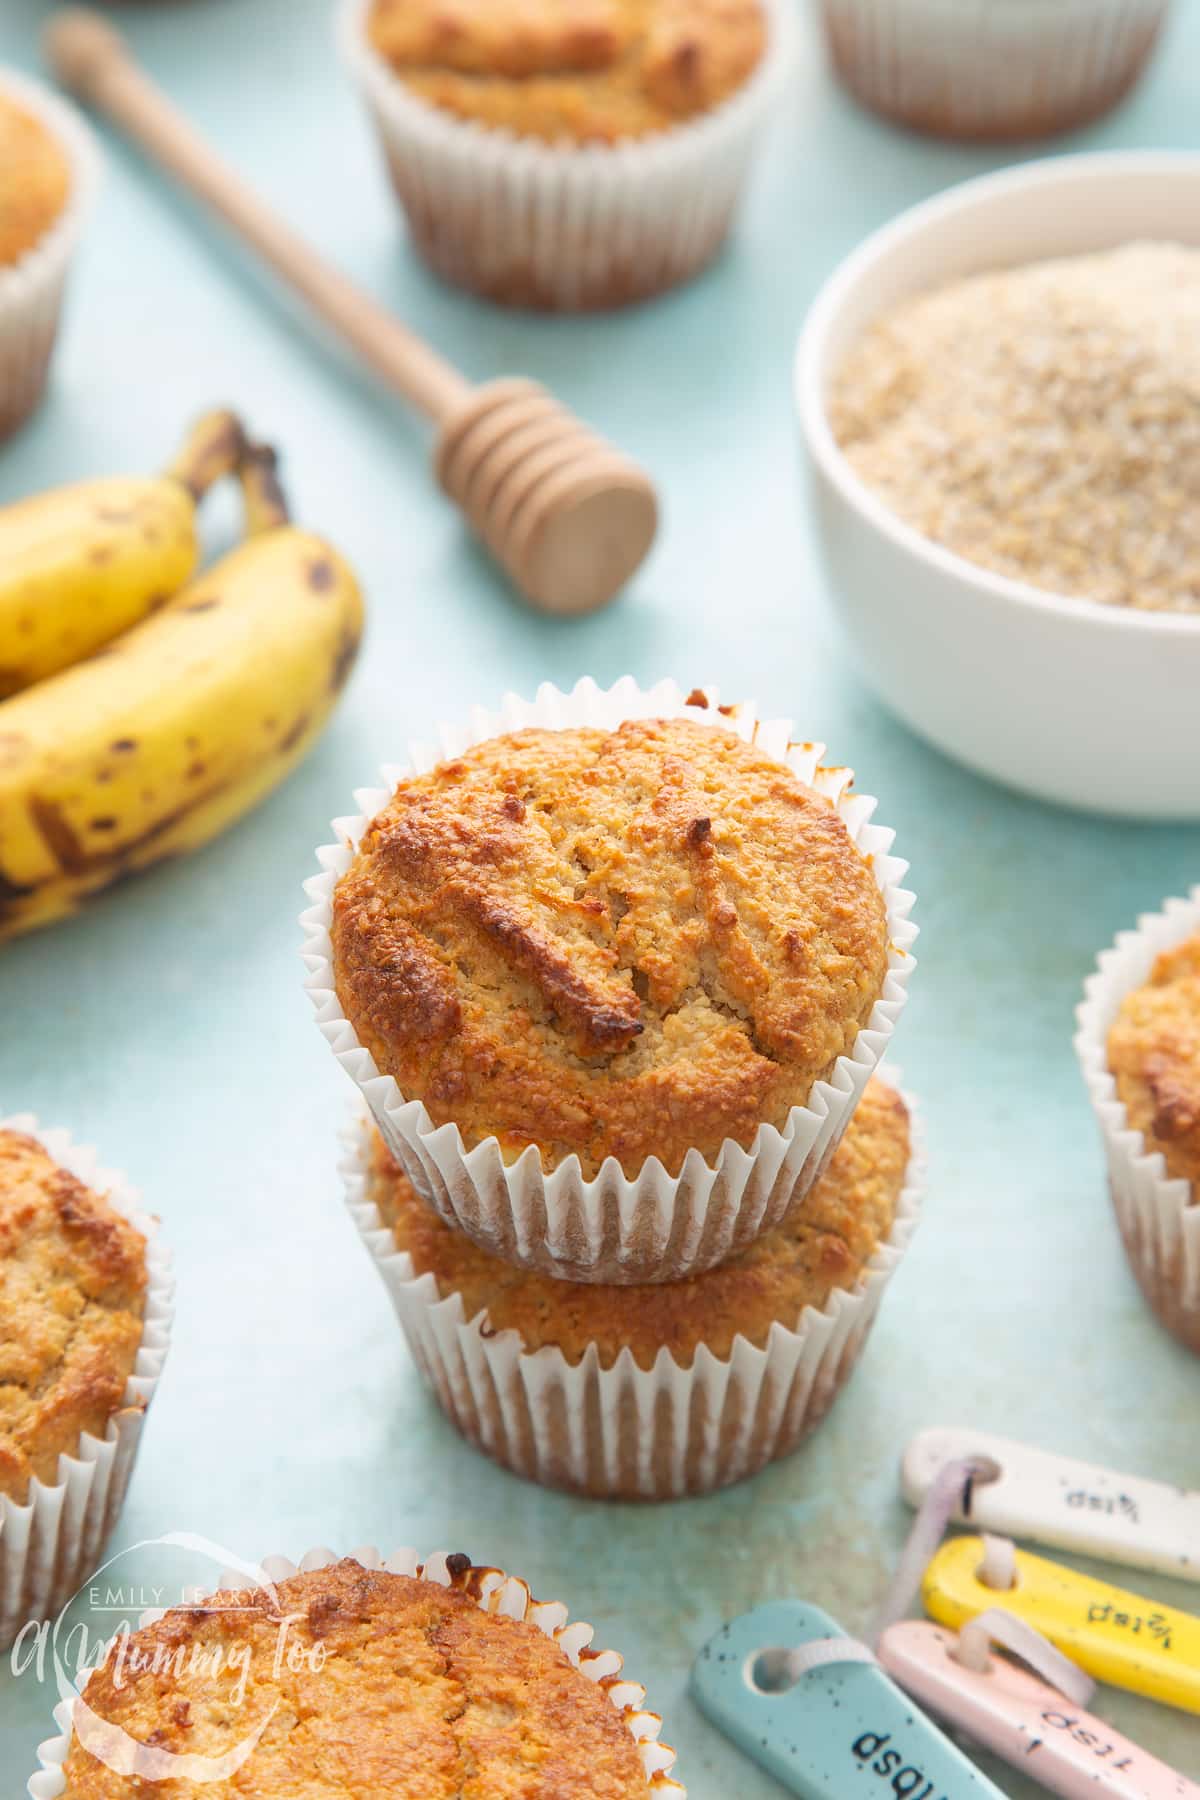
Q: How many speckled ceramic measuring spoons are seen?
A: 4